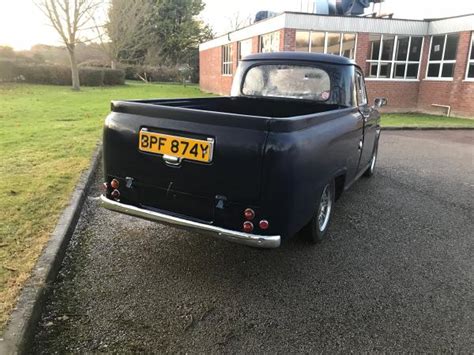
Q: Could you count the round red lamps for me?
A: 6